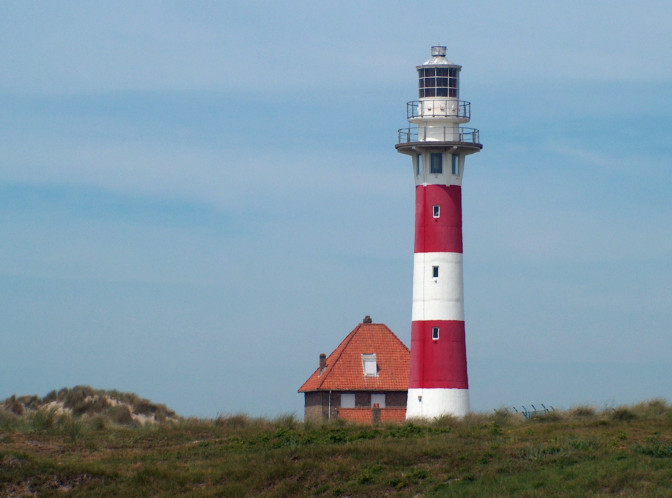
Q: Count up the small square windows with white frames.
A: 3